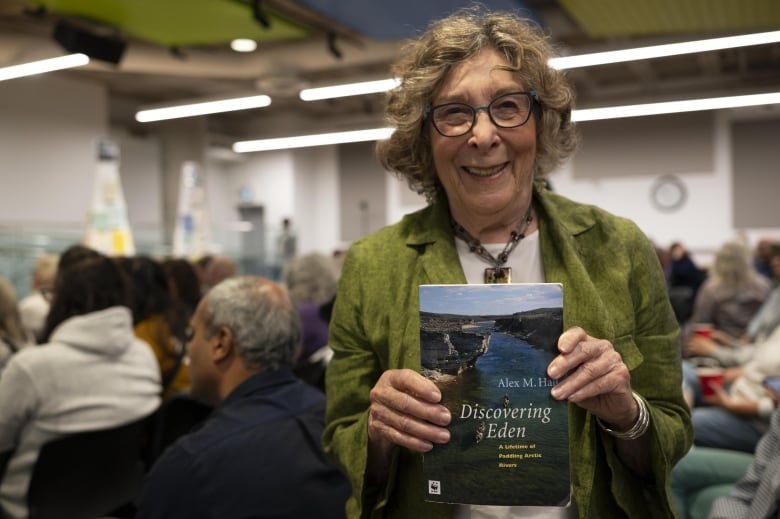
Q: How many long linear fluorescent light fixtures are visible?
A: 6